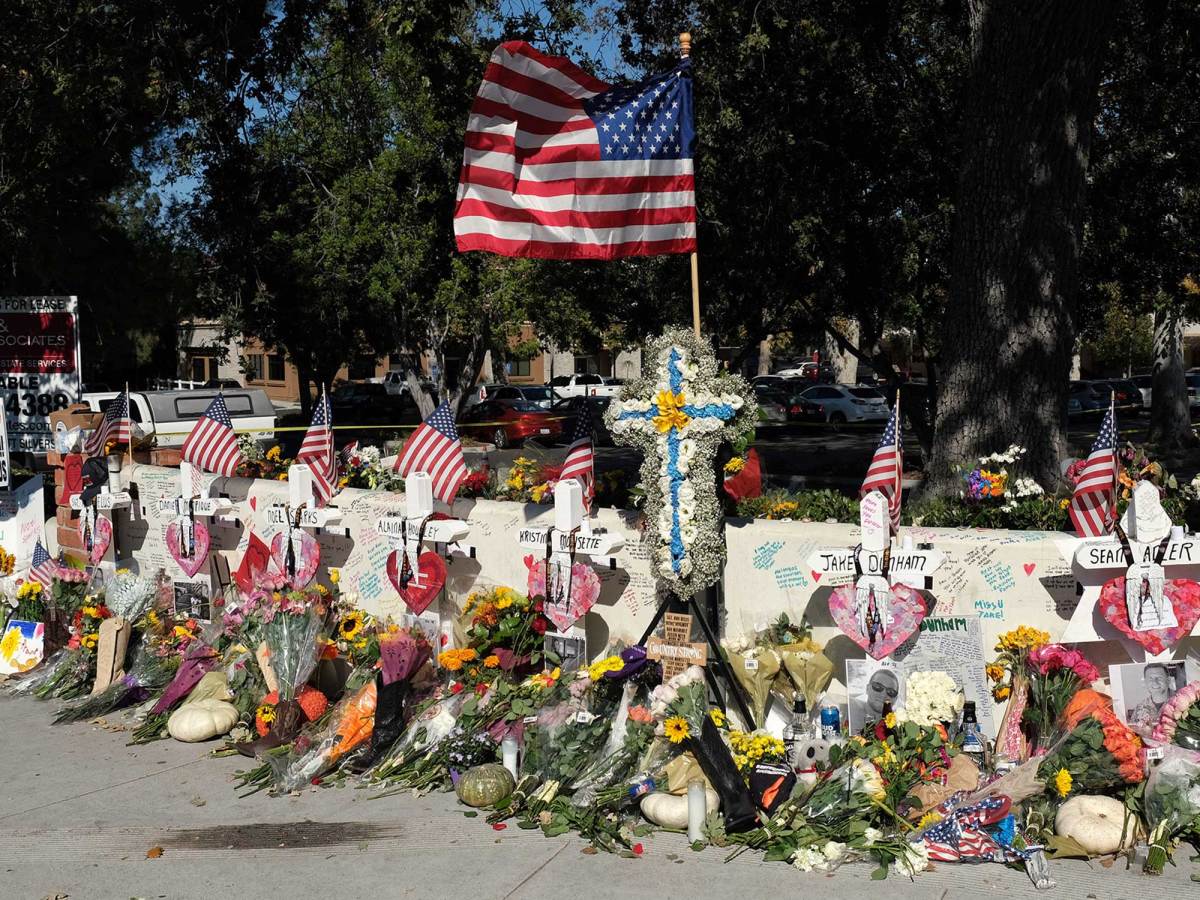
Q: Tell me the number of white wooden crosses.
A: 7